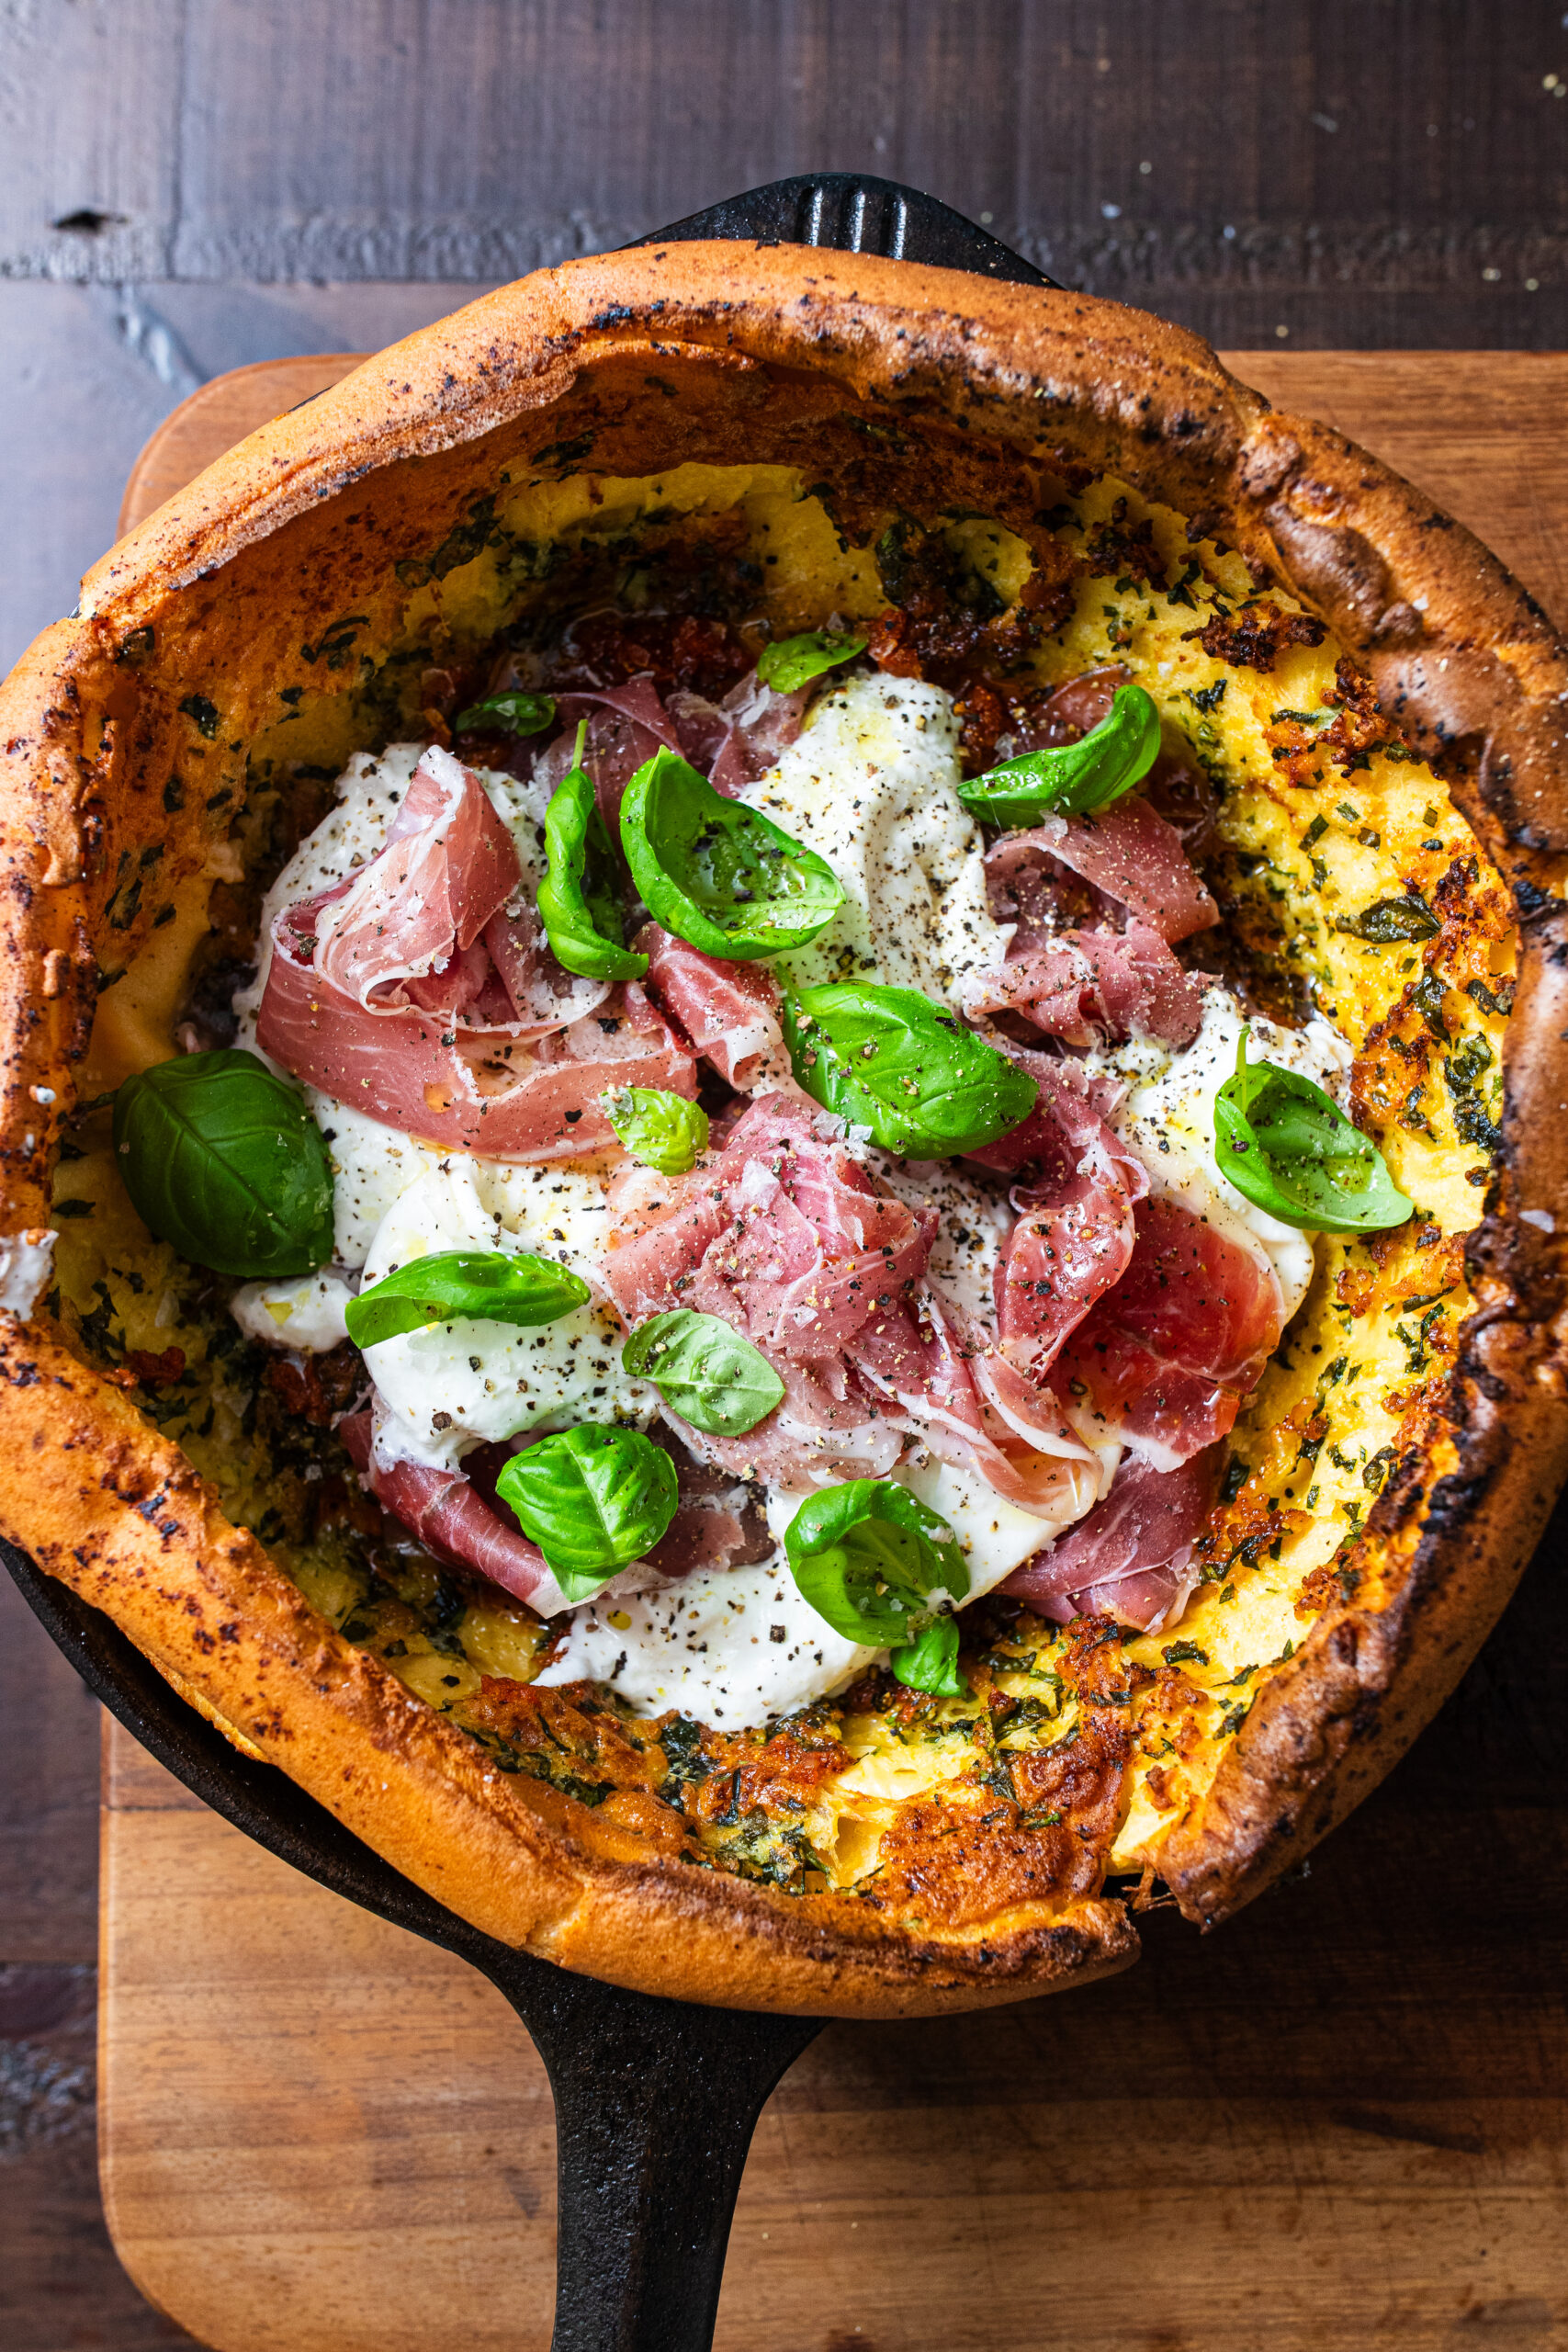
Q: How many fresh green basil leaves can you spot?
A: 14